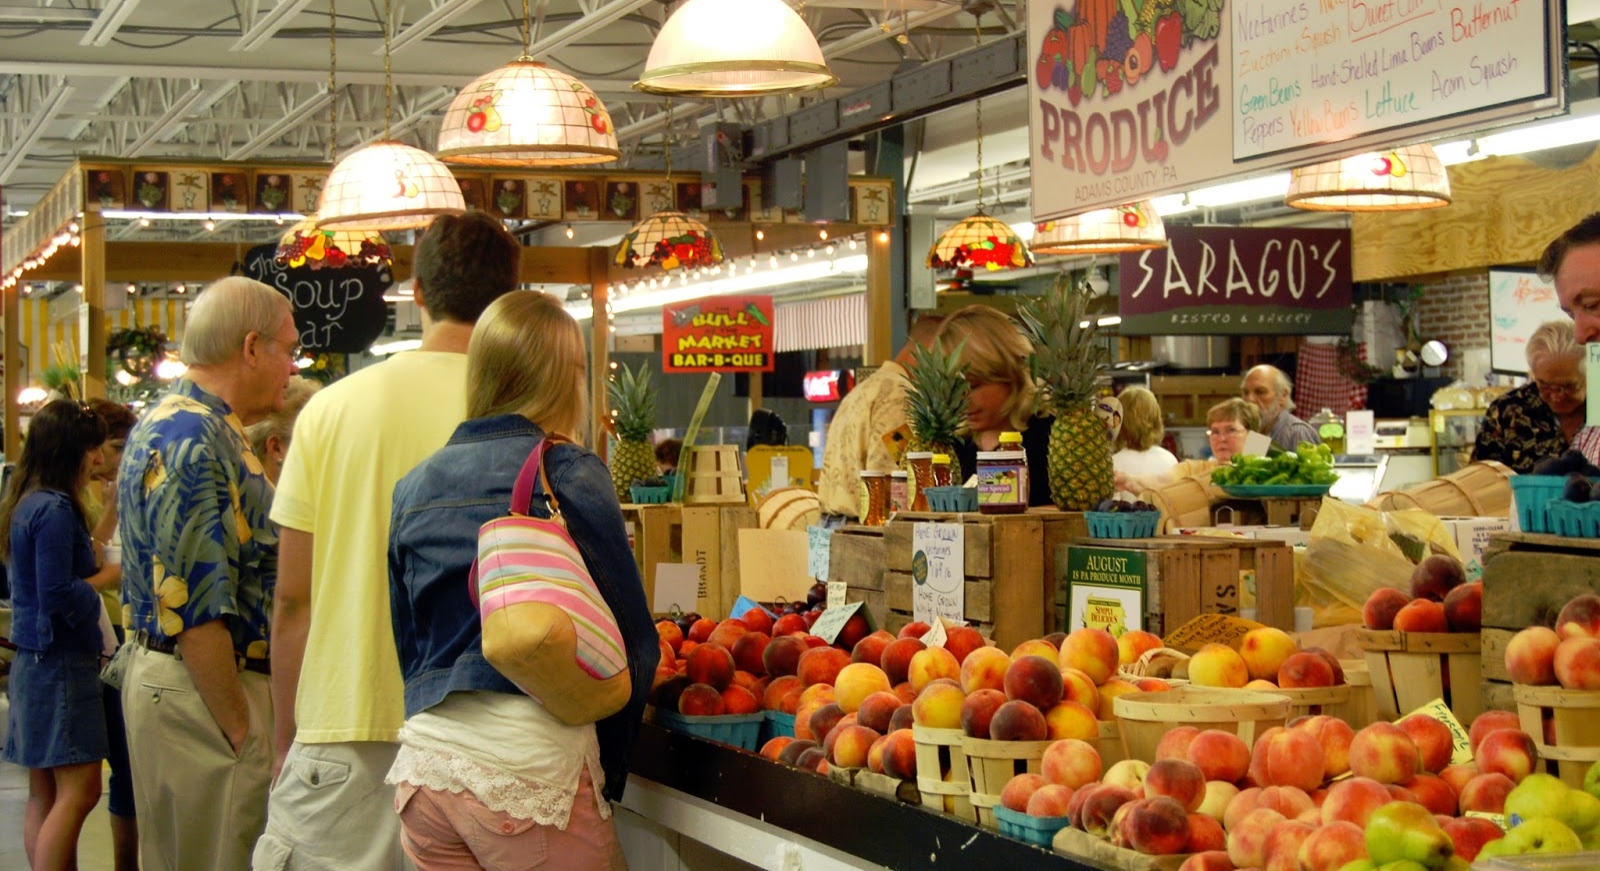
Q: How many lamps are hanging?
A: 8